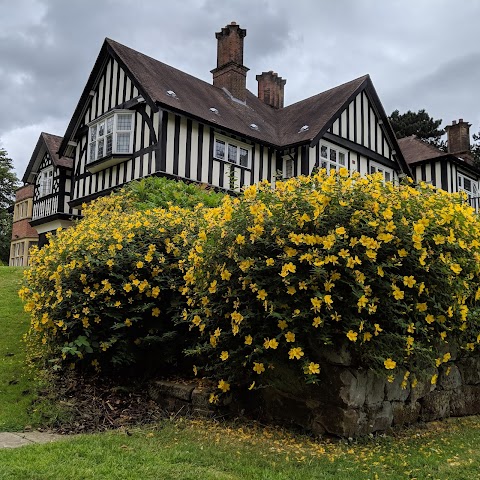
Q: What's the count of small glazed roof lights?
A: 4